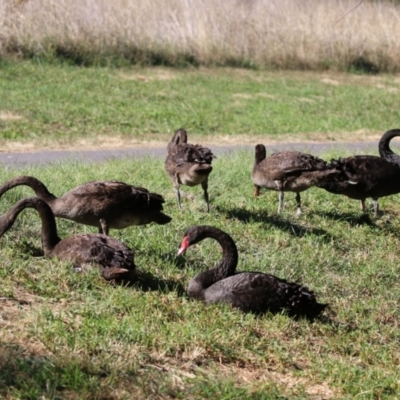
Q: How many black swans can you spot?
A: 6